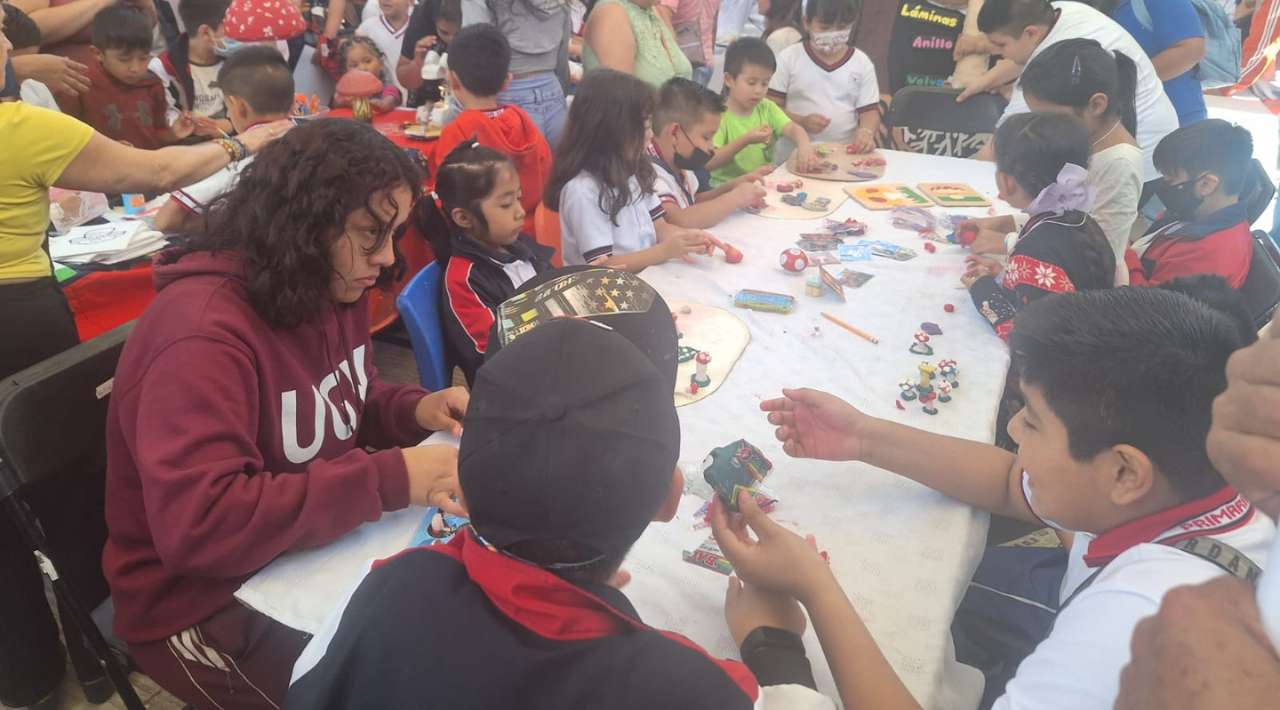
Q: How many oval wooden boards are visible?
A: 3